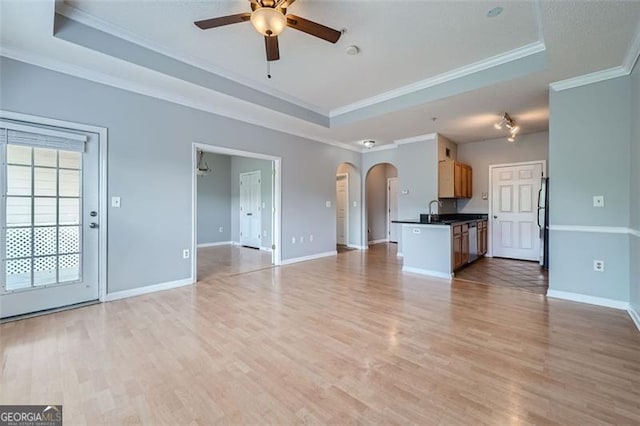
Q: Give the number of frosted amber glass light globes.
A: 1